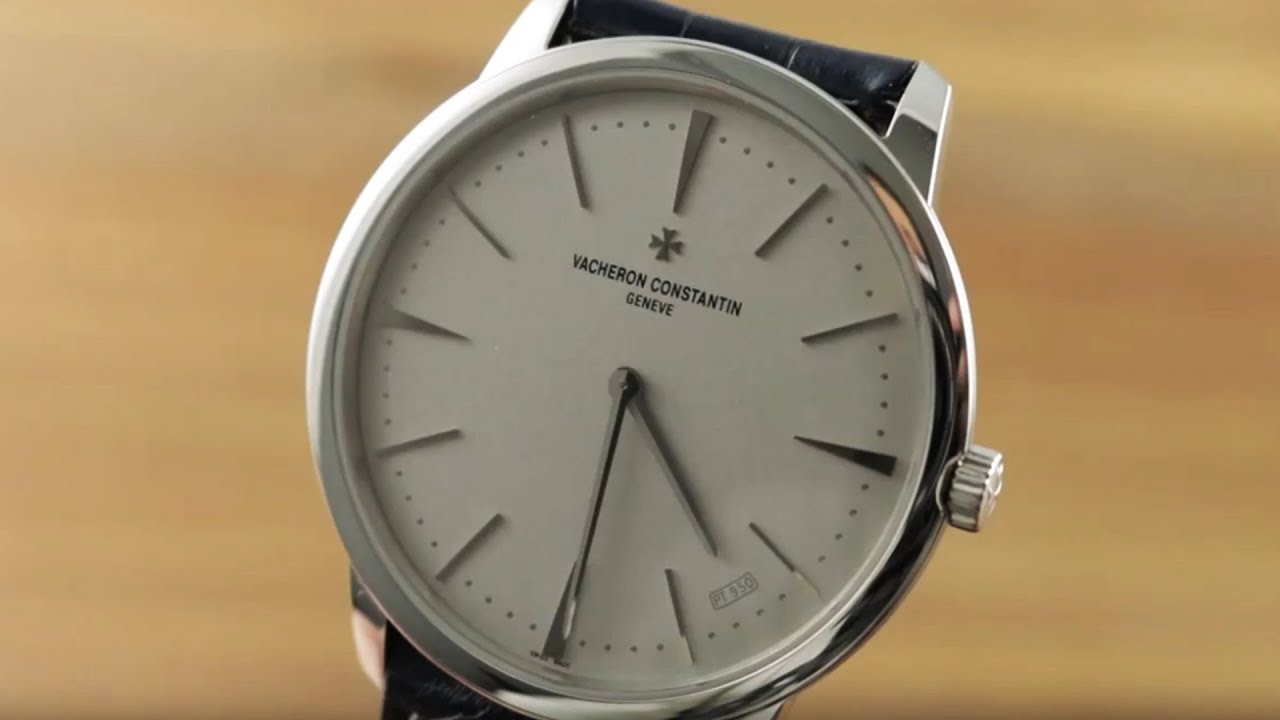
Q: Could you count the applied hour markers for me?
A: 12